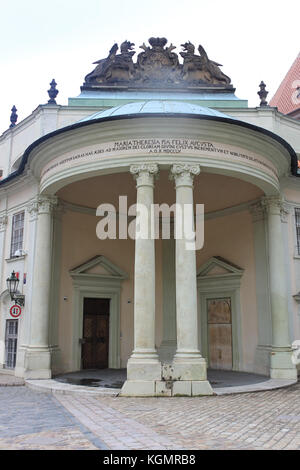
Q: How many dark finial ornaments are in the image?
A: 3